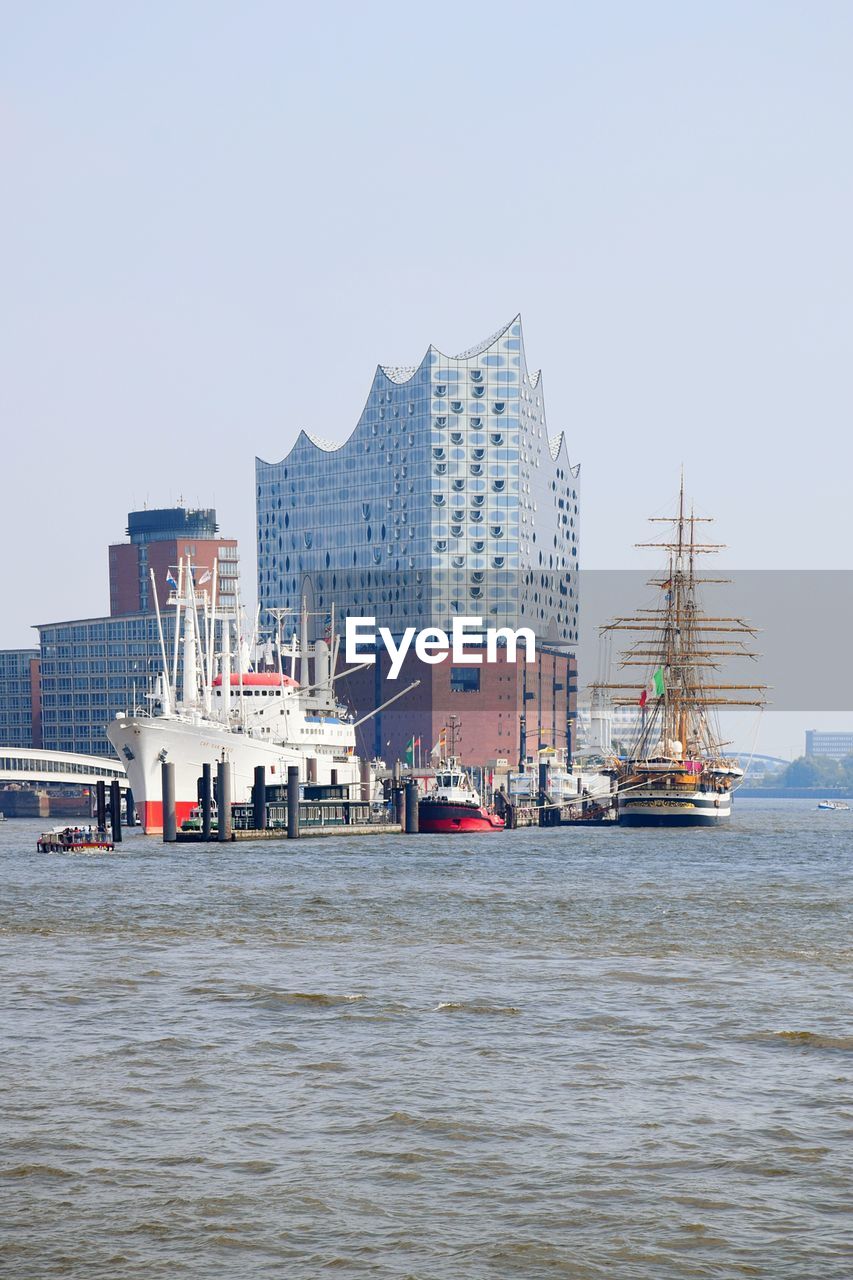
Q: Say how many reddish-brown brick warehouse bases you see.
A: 1